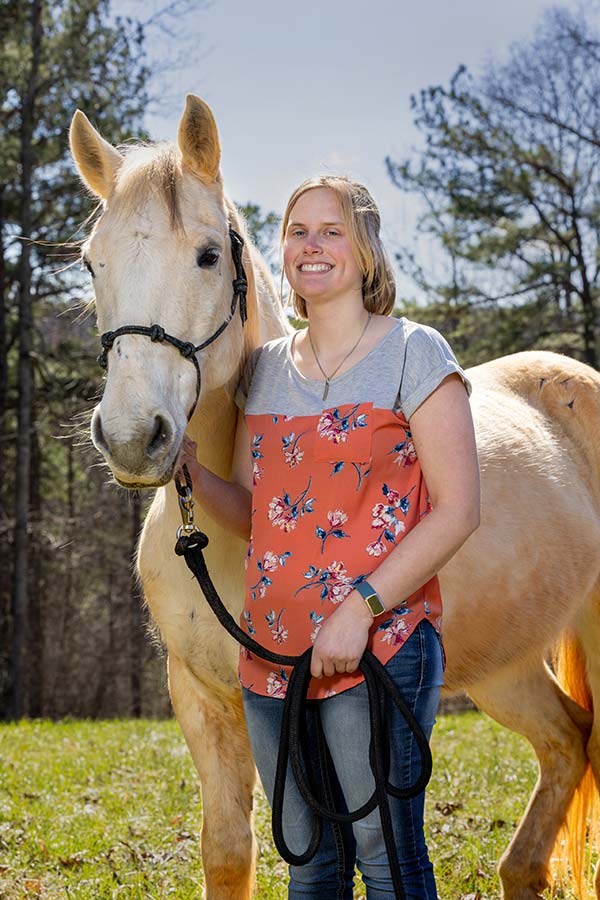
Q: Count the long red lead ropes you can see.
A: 0